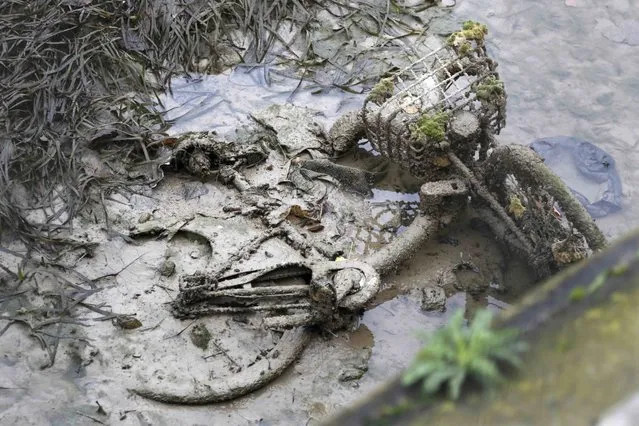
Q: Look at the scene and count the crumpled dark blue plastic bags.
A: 1